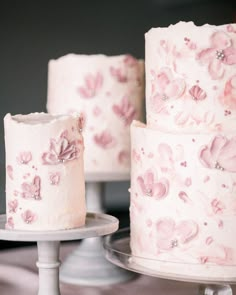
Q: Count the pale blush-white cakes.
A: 3